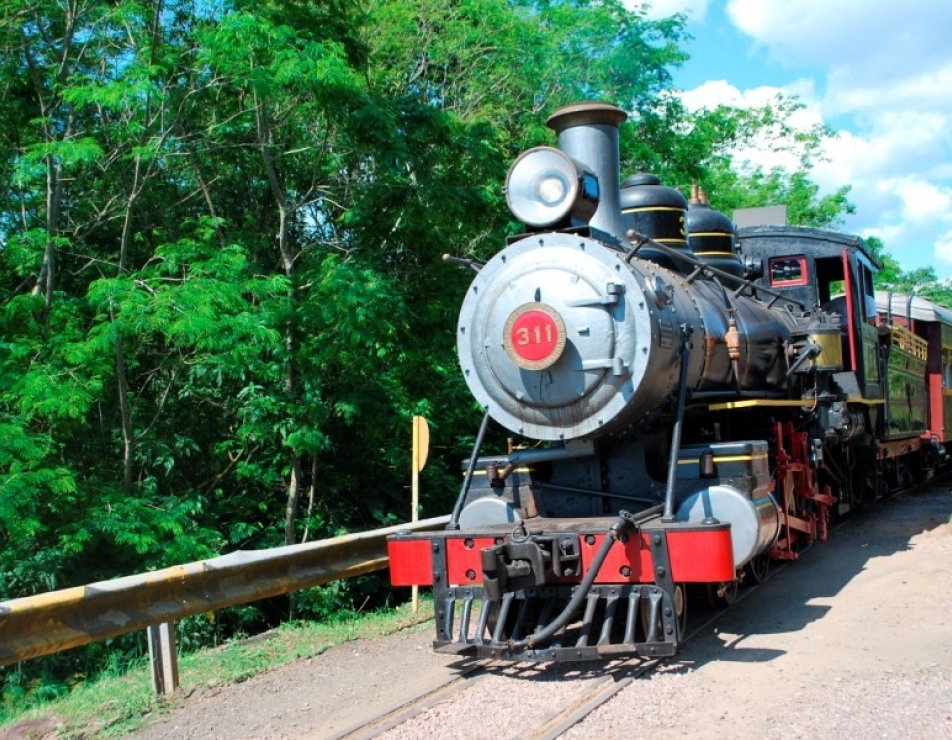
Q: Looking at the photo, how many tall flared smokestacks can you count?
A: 1